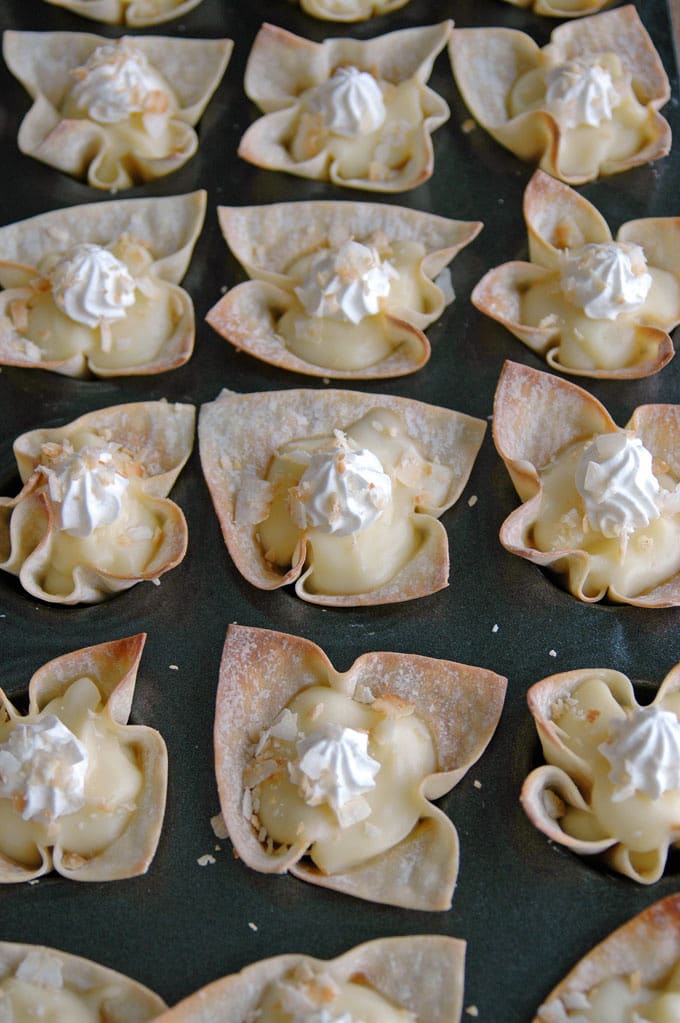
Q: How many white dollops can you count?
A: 12